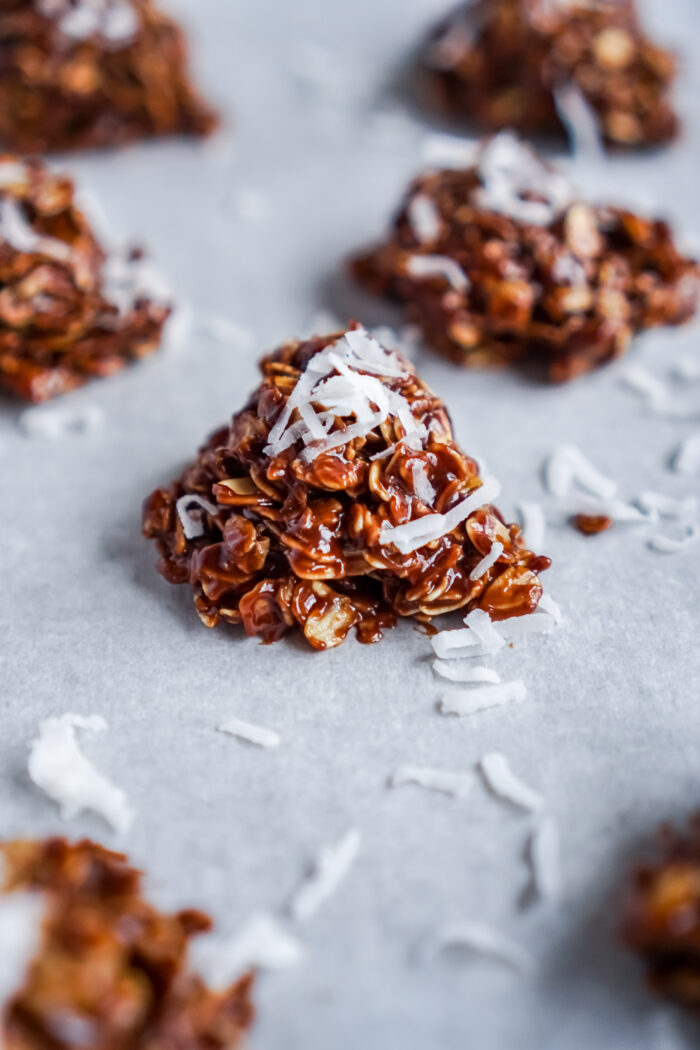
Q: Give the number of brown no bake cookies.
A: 7